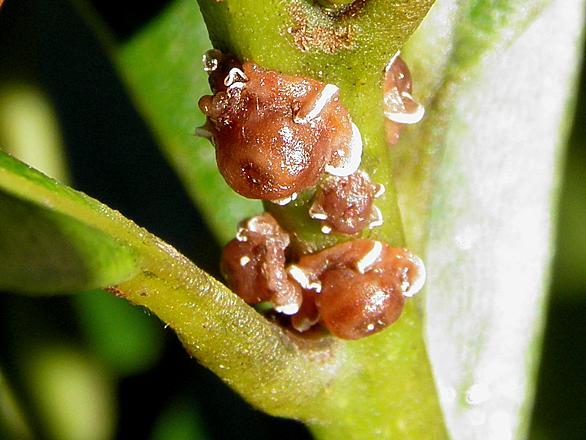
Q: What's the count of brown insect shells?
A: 5